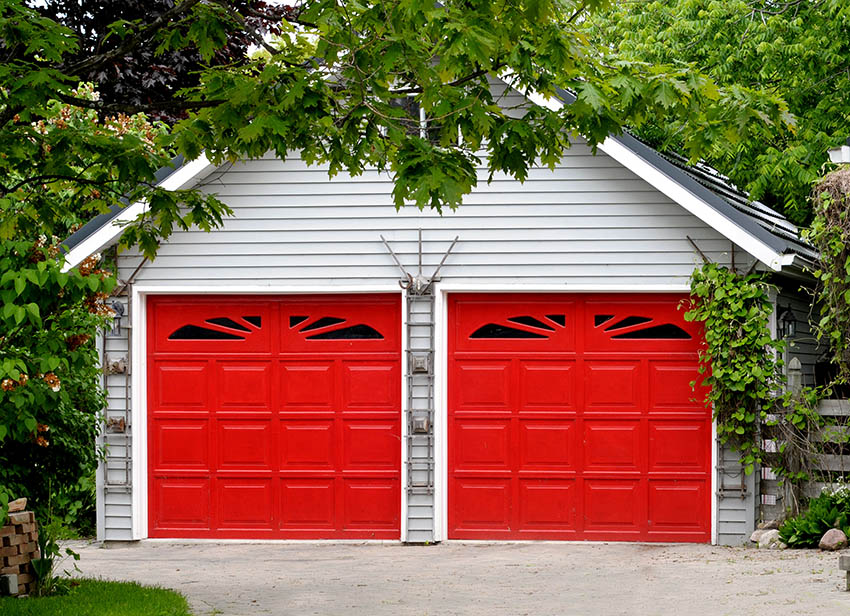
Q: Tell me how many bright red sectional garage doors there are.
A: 2